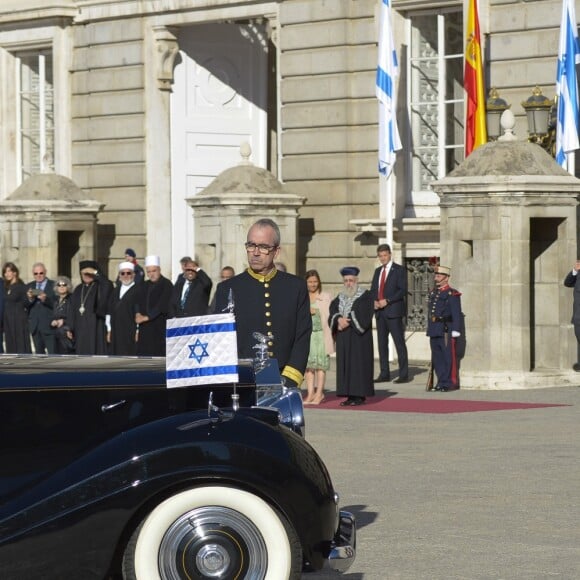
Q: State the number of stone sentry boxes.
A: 3